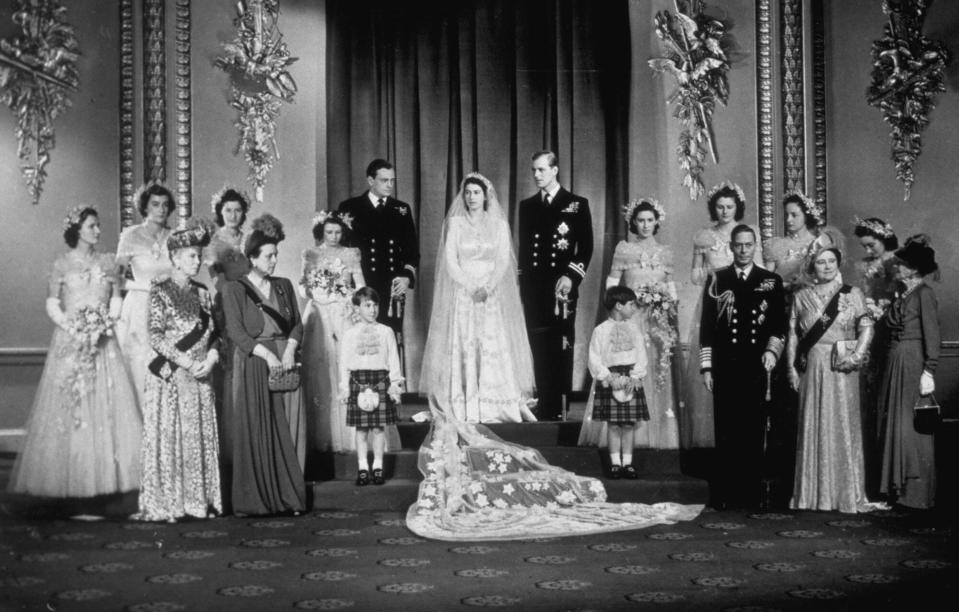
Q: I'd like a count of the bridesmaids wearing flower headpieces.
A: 8